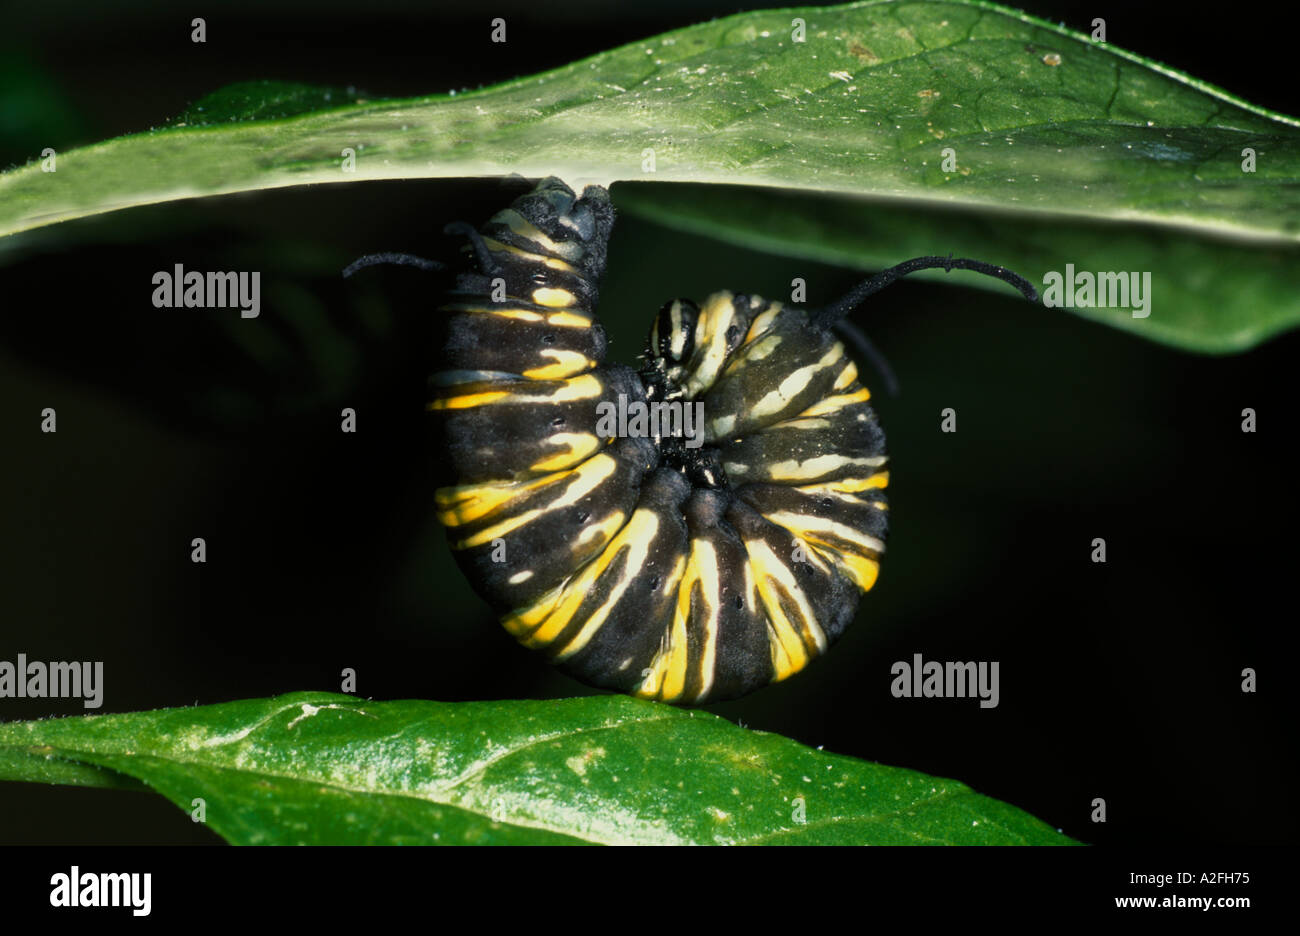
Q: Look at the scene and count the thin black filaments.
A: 4